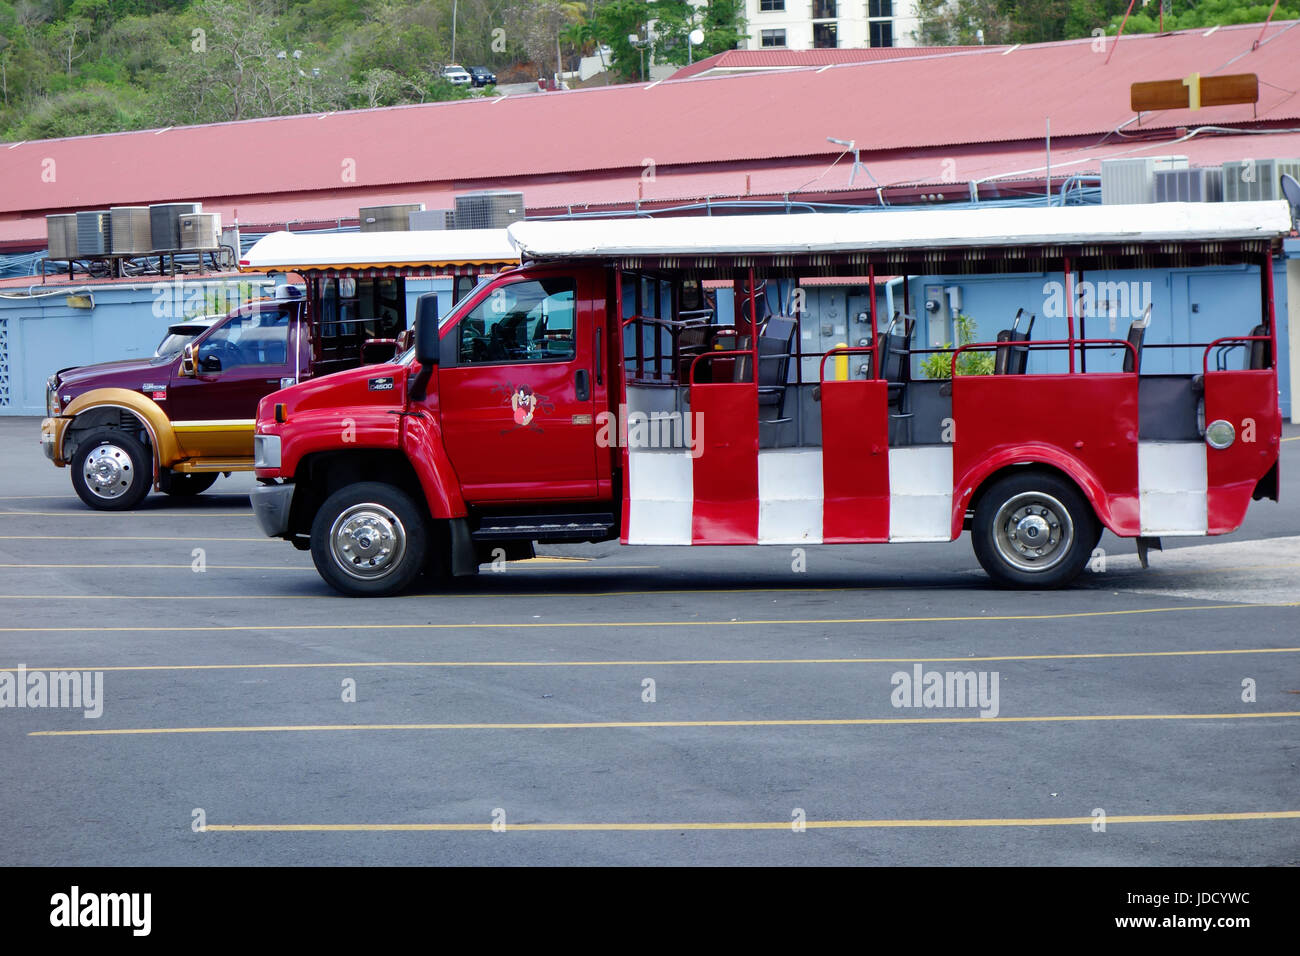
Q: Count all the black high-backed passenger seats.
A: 5